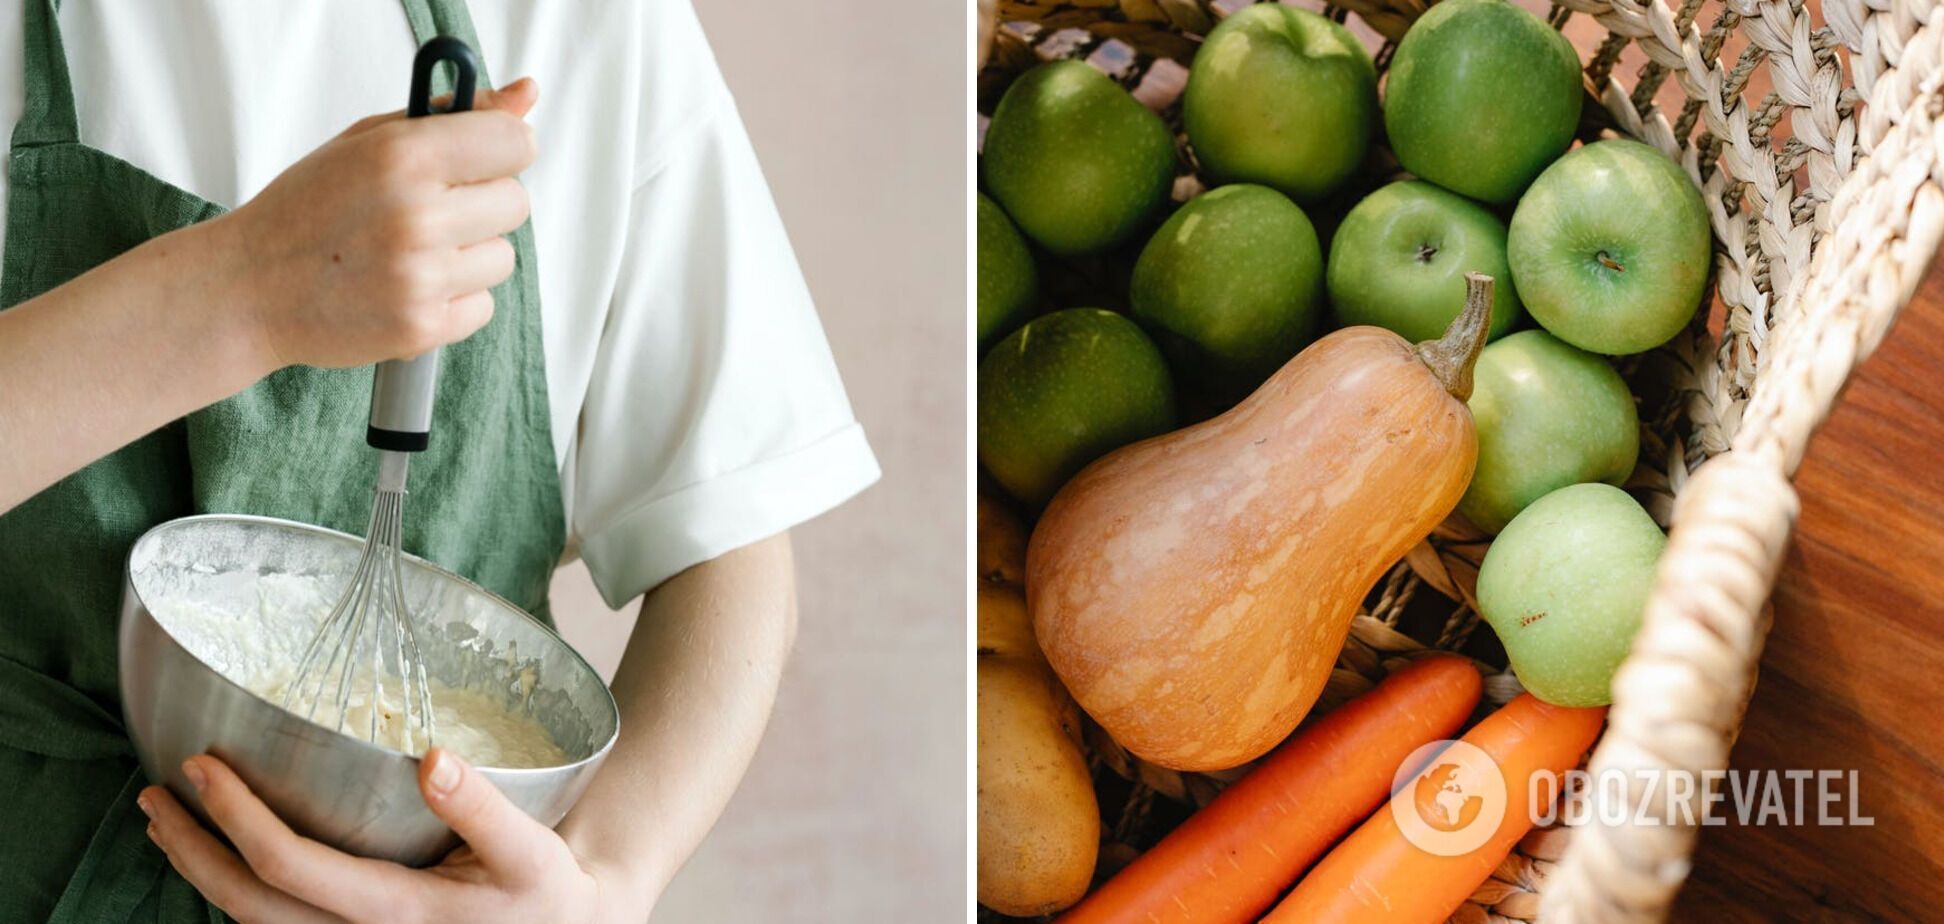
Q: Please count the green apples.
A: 10